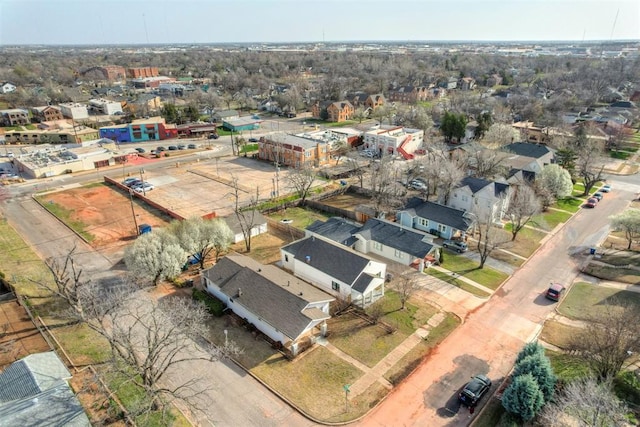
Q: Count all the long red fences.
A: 1